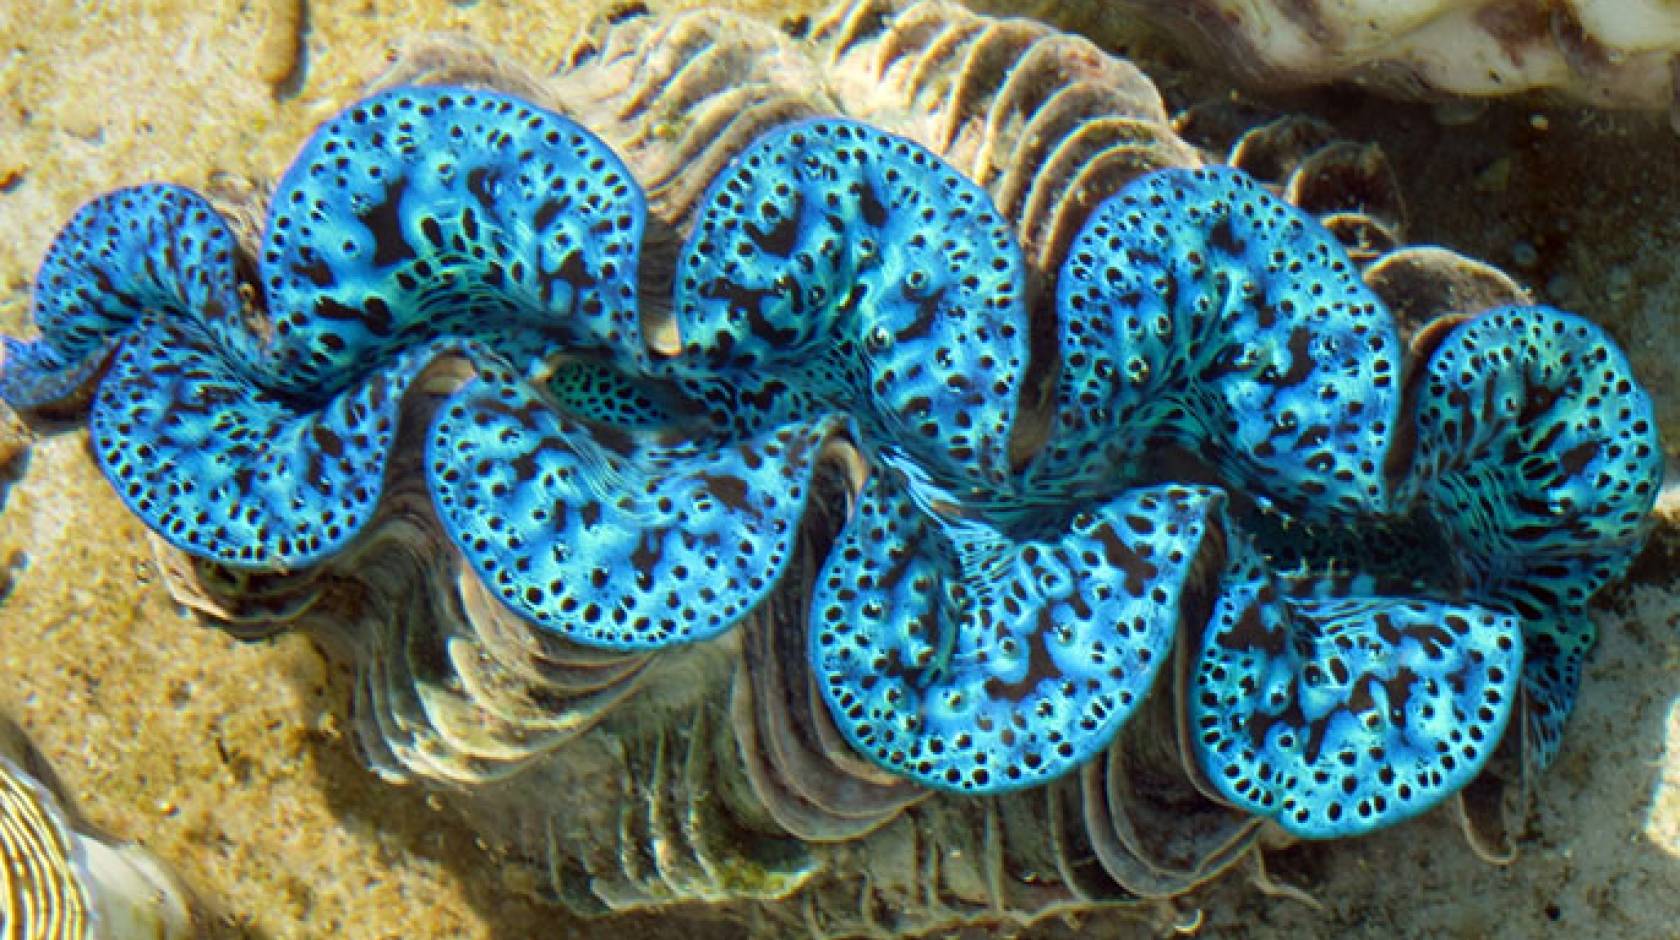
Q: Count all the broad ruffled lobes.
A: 9